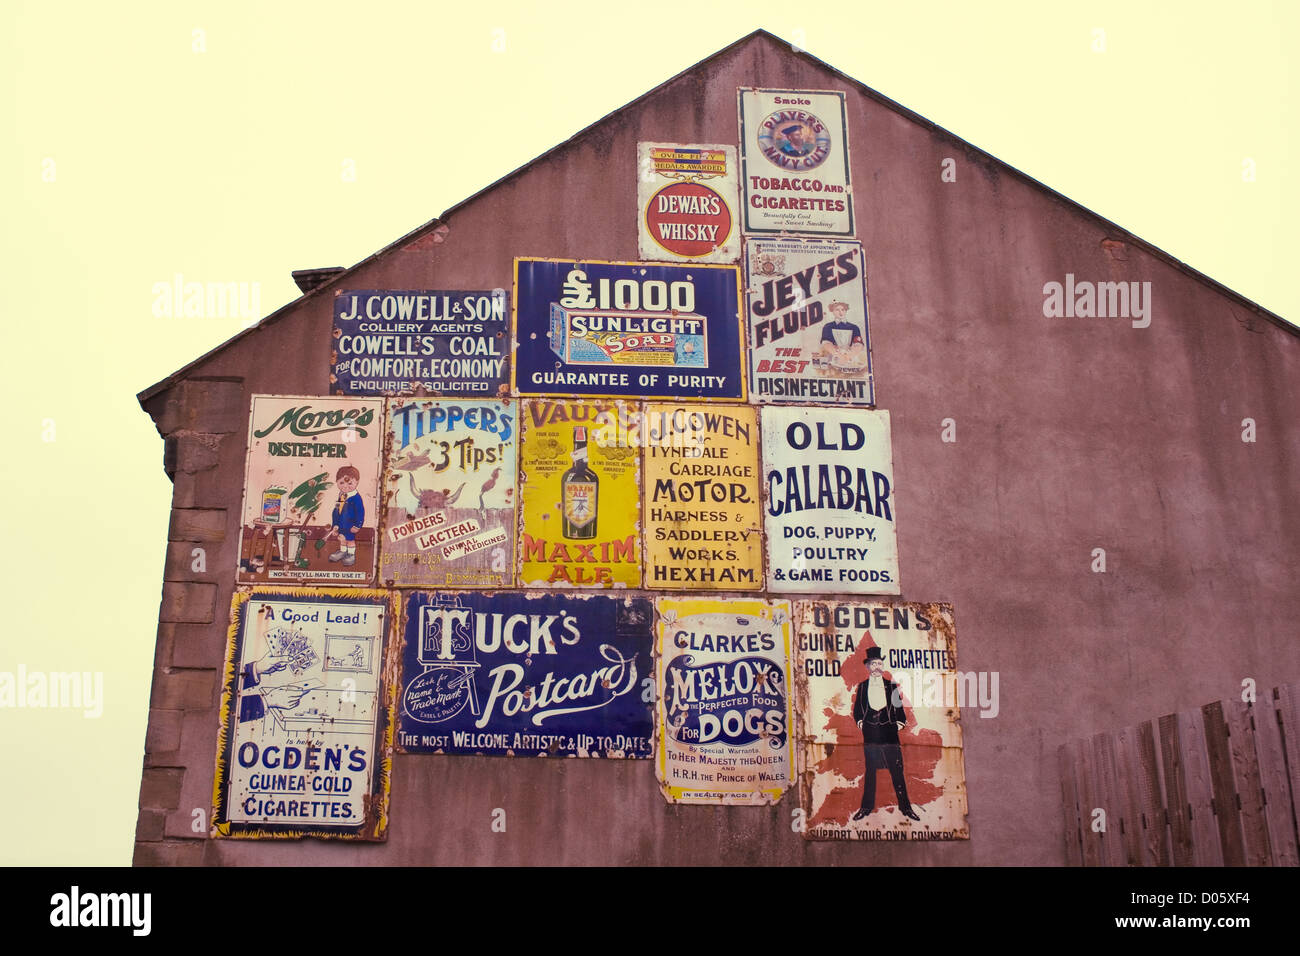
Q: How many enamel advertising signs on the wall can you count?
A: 14